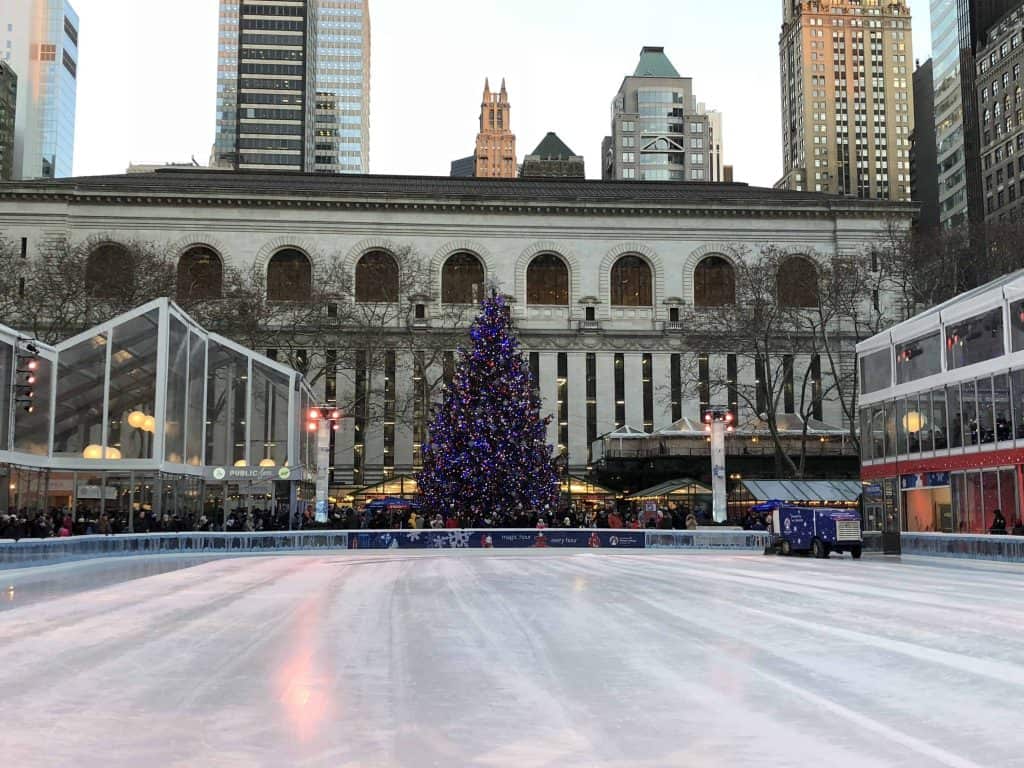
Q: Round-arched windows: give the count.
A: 9